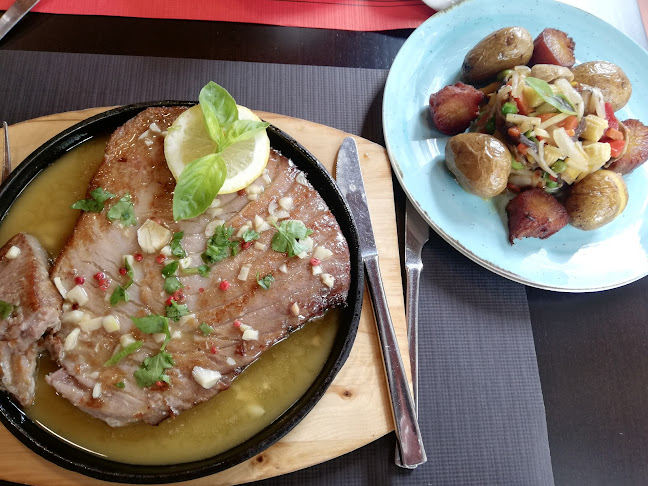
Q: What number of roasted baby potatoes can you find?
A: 4